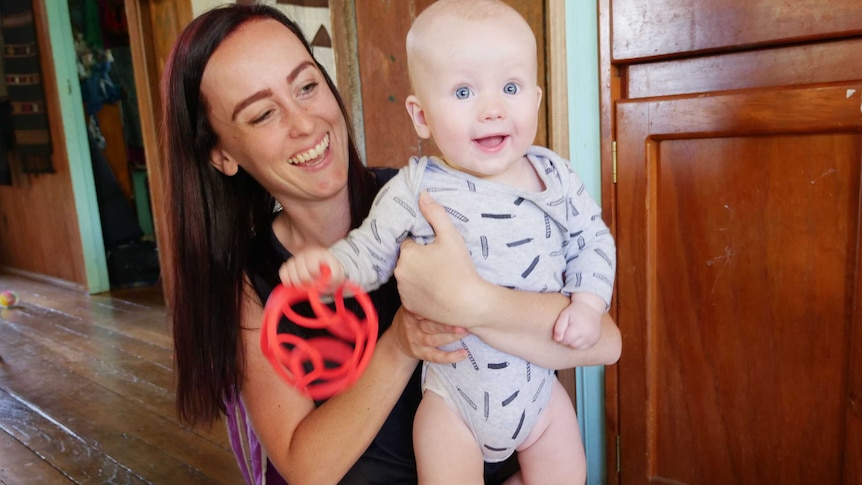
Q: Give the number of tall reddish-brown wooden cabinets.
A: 1